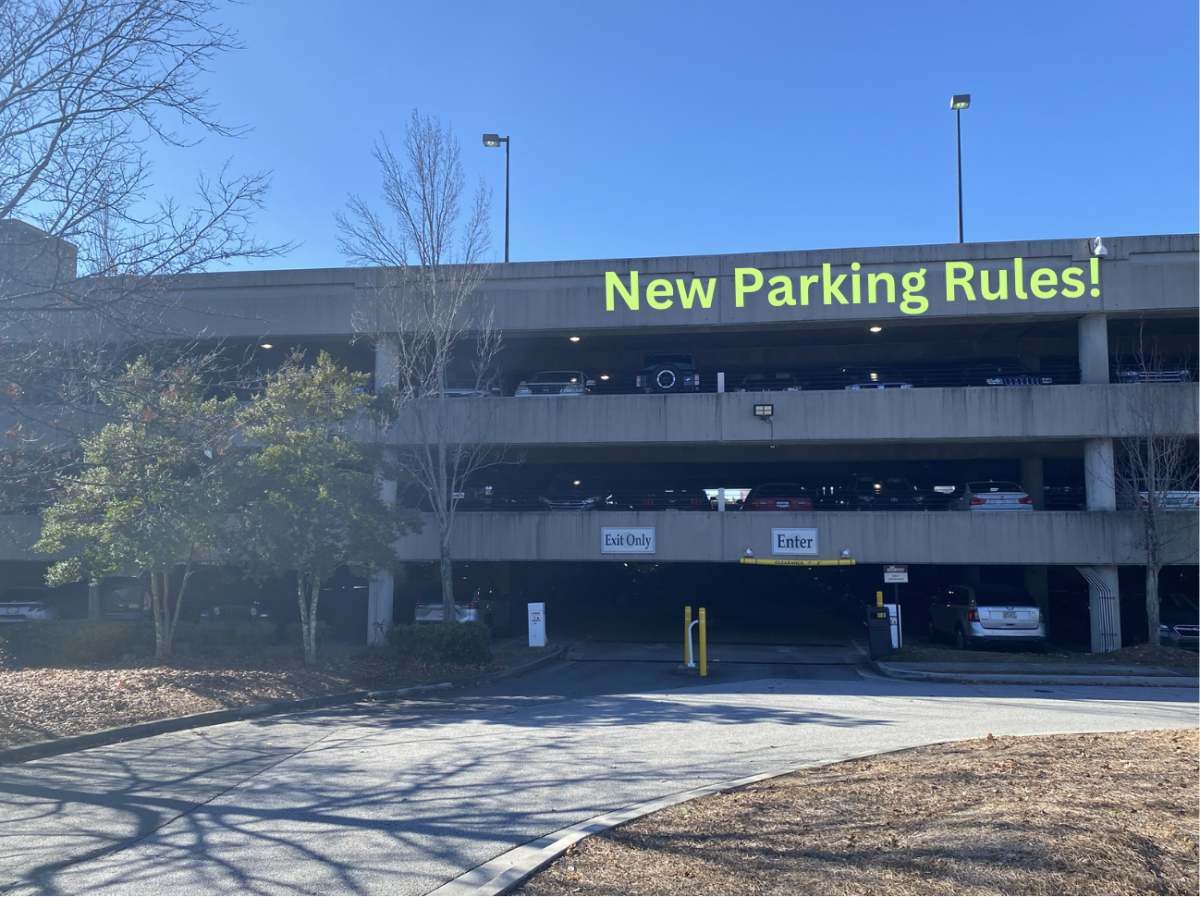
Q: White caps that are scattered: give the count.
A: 0